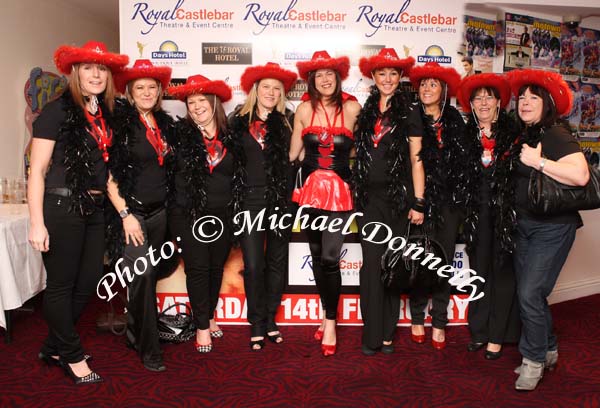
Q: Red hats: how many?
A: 9